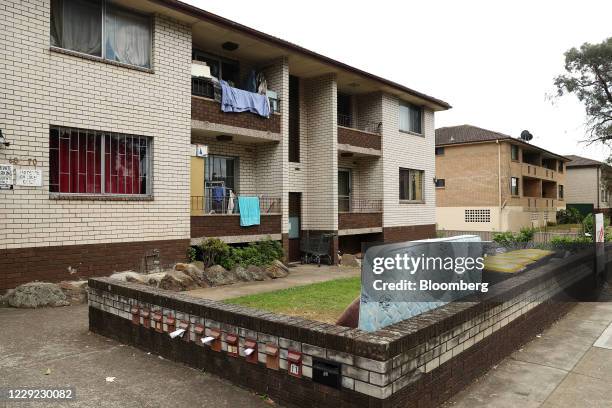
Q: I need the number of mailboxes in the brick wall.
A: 12